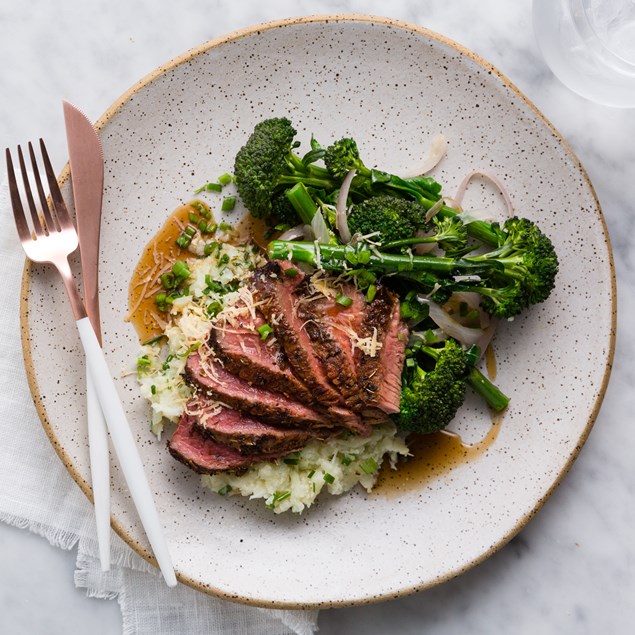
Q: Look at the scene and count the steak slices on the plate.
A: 7